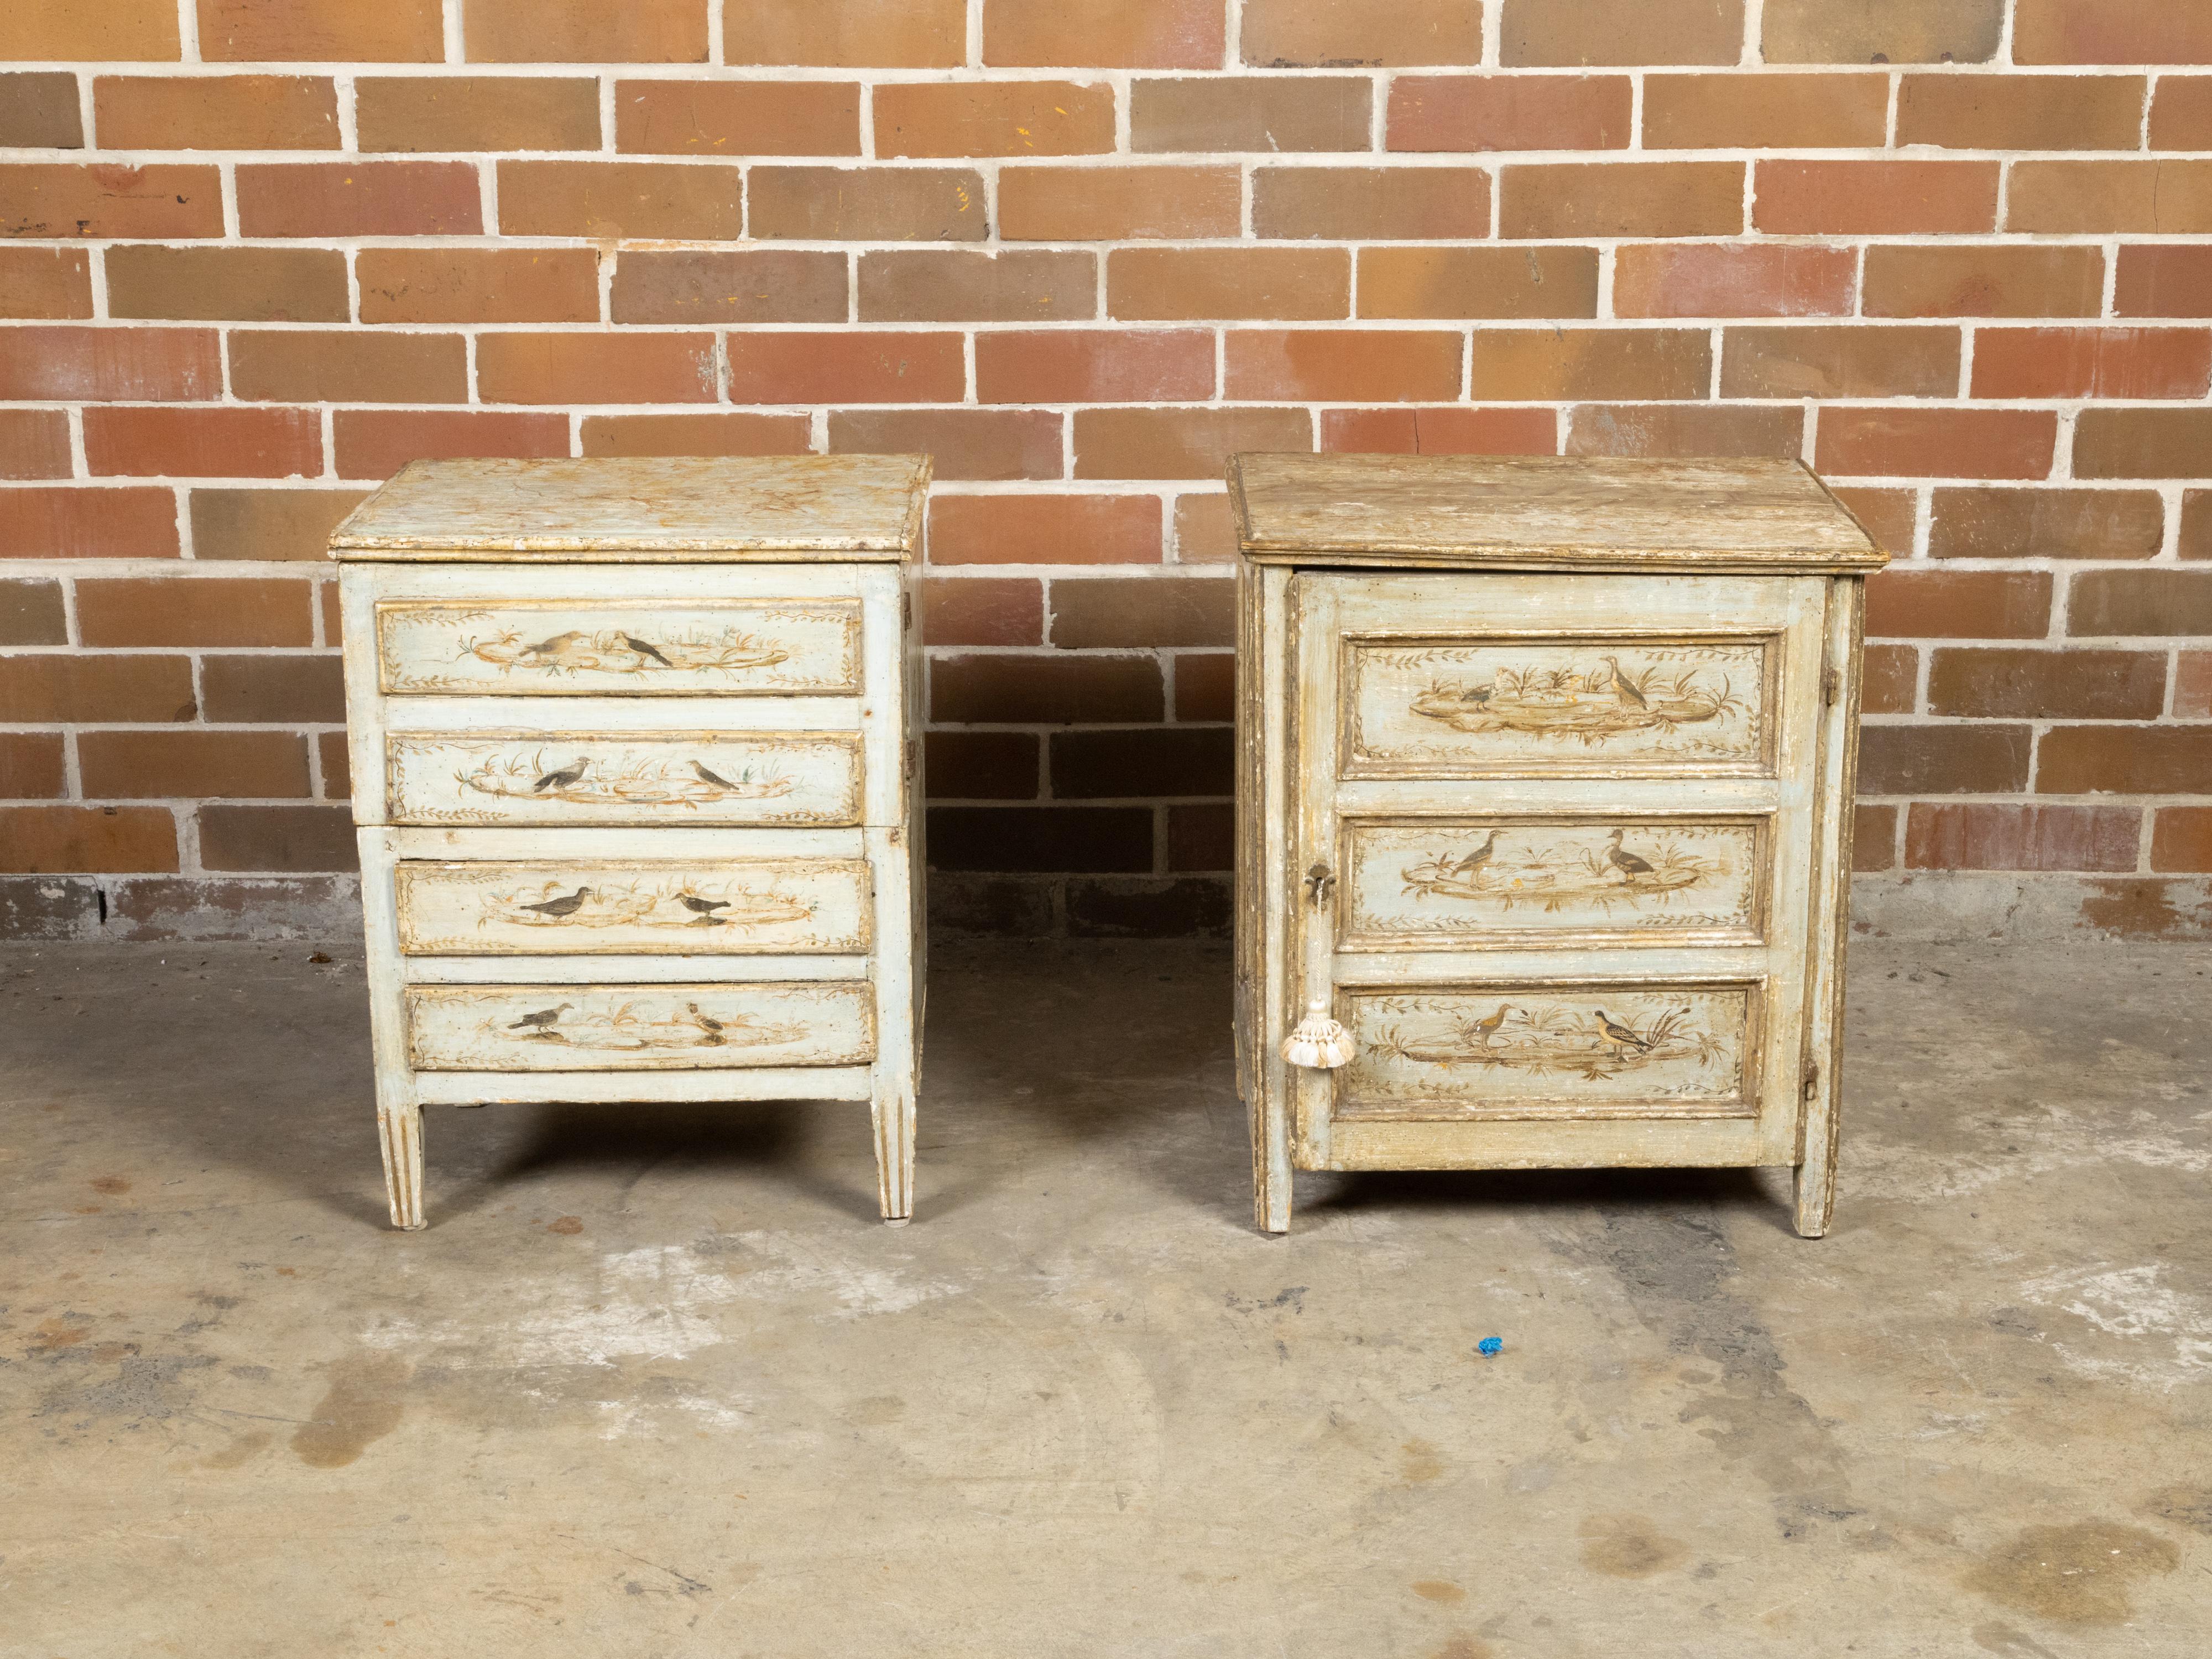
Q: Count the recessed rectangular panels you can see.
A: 3